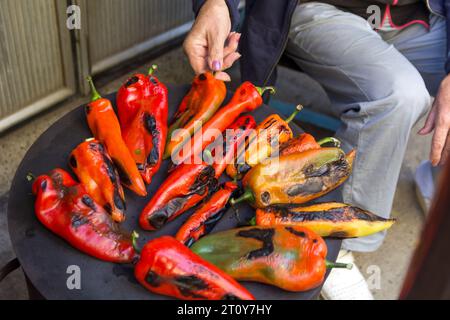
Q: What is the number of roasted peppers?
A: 15